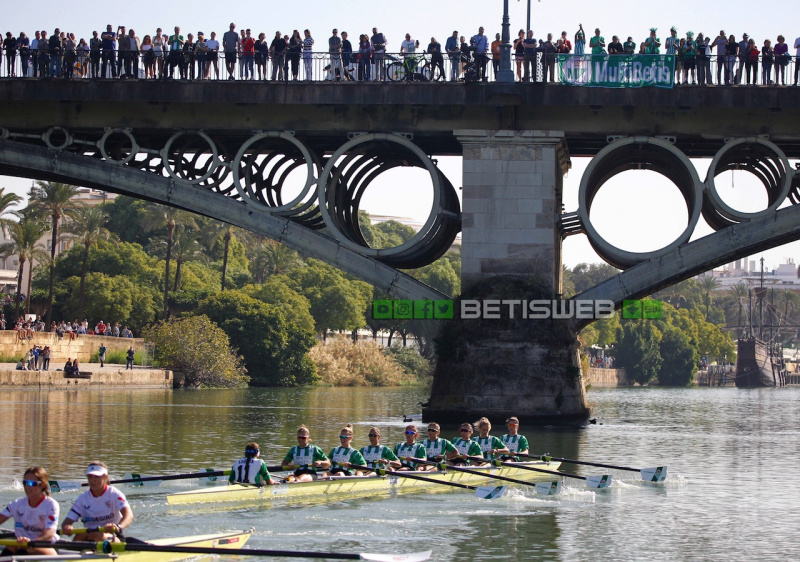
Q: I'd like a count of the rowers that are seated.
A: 11